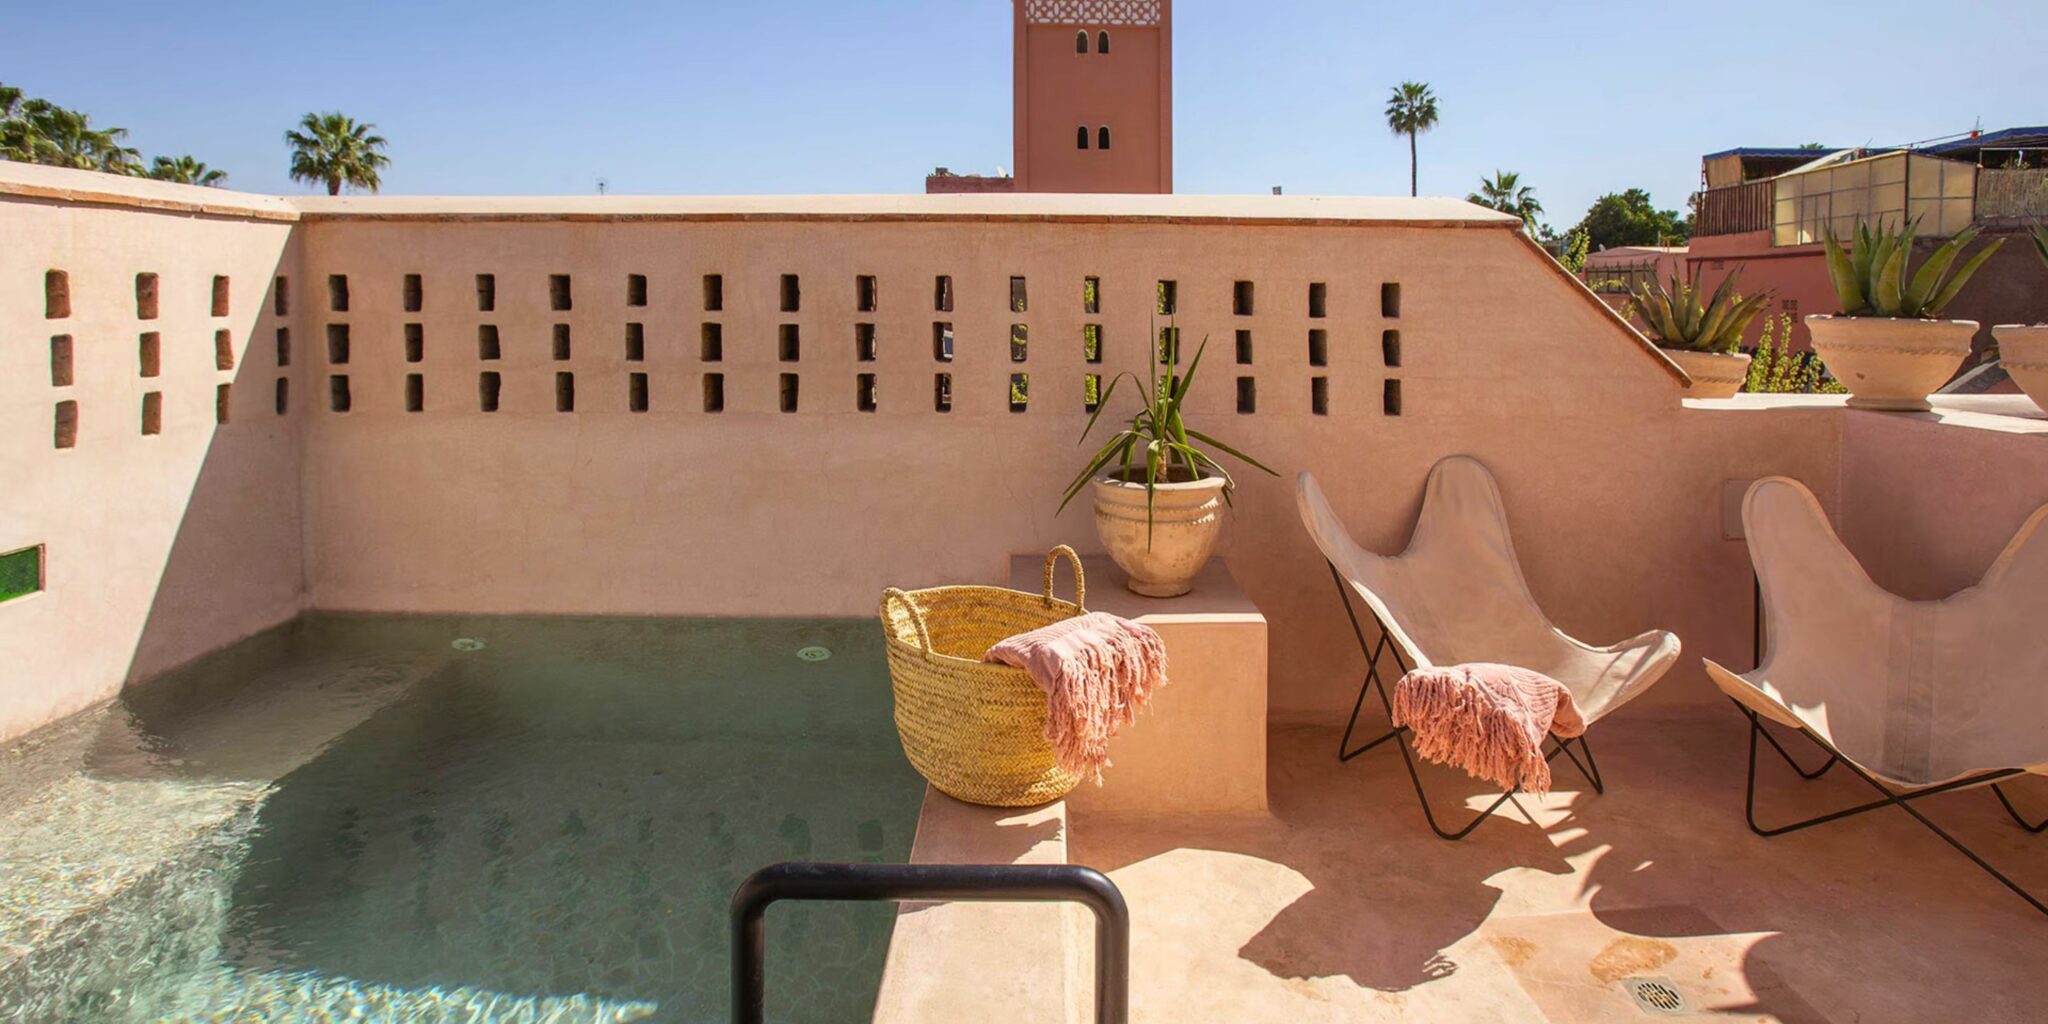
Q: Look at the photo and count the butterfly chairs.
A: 2